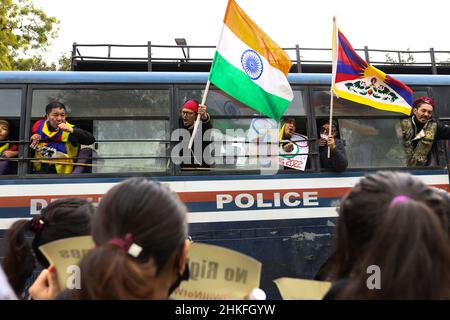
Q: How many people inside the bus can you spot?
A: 6